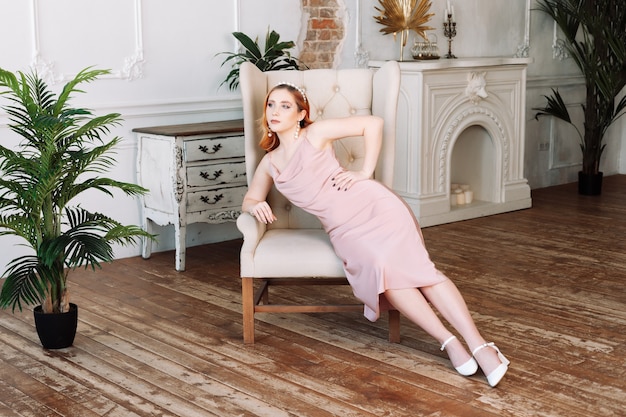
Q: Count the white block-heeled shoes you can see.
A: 2